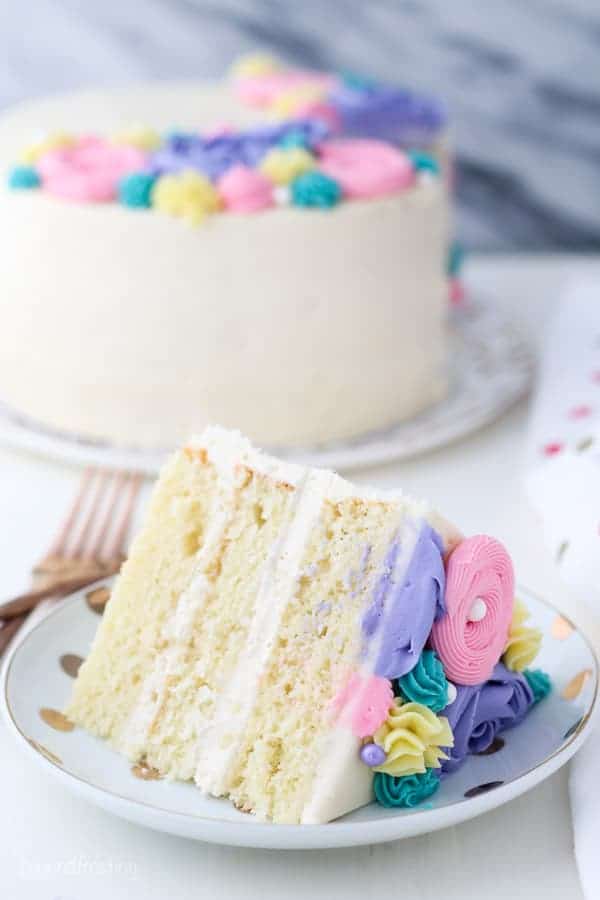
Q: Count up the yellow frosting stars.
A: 8